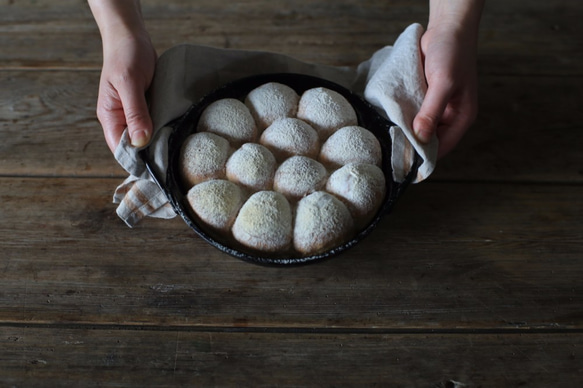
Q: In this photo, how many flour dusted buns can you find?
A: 12